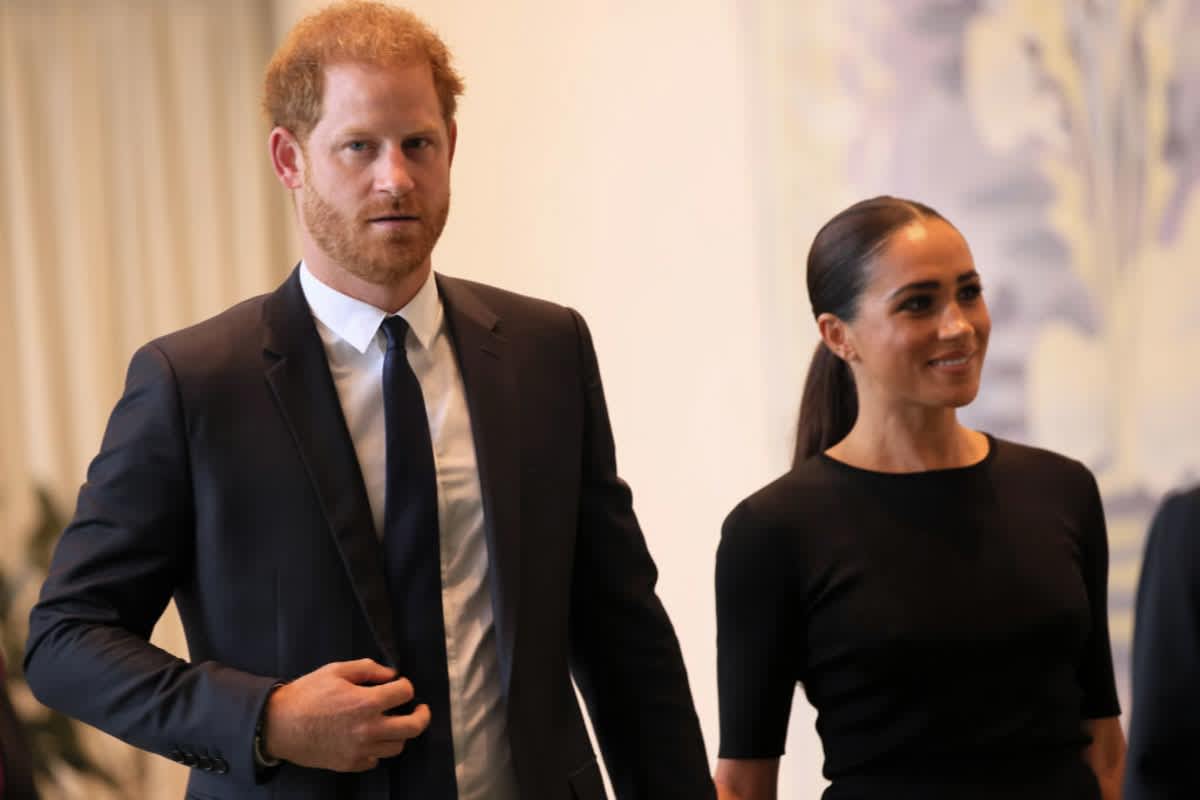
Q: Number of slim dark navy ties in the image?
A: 1